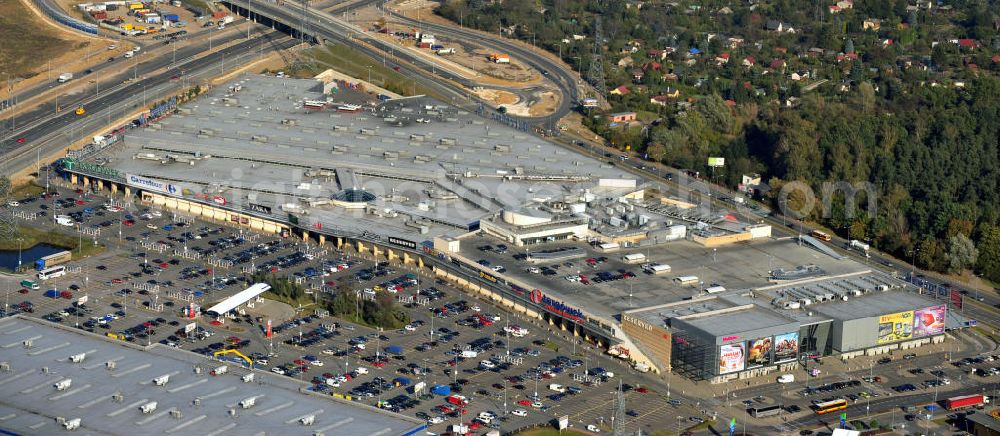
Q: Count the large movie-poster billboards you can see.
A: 3